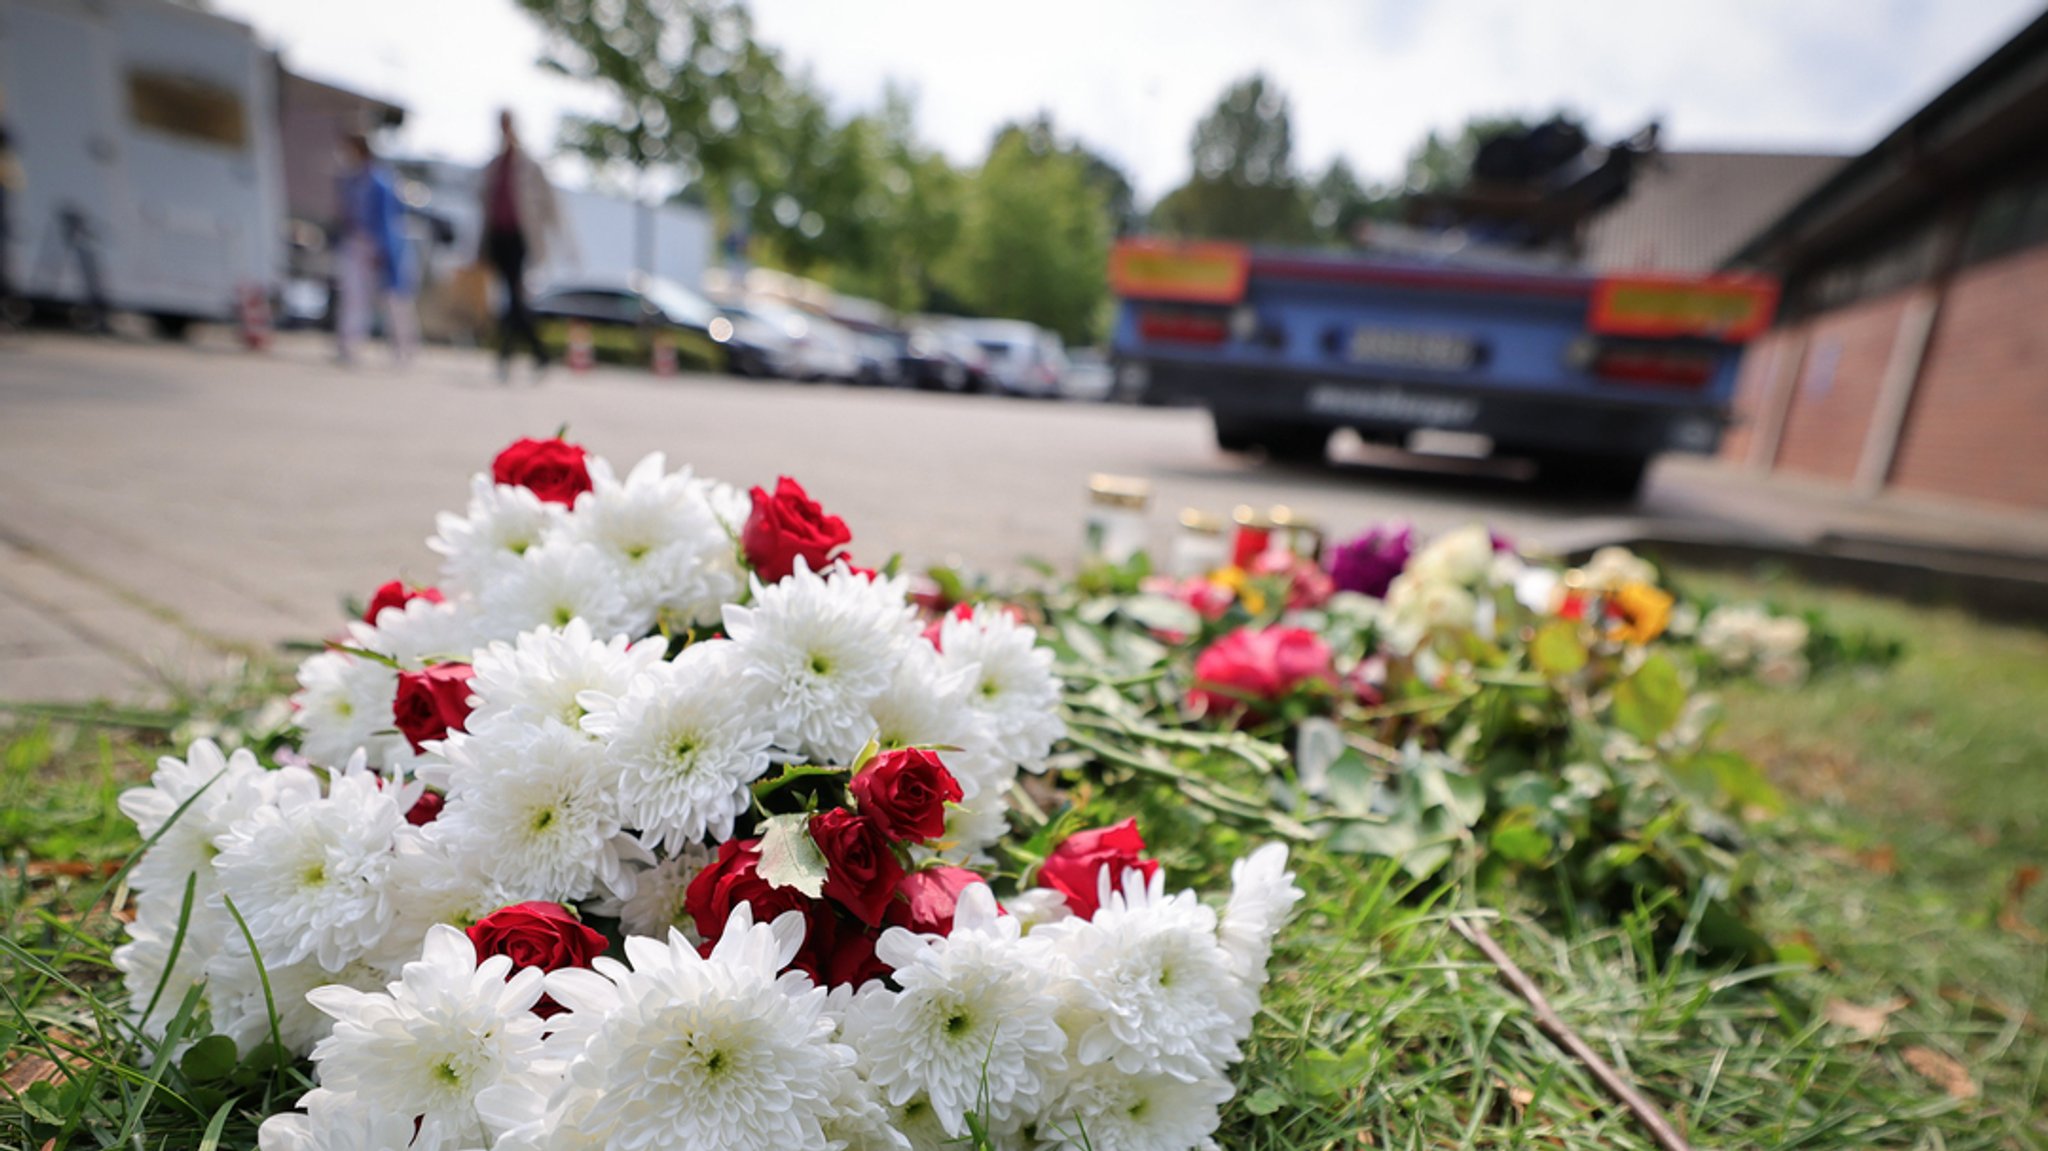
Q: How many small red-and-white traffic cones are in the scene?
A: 3